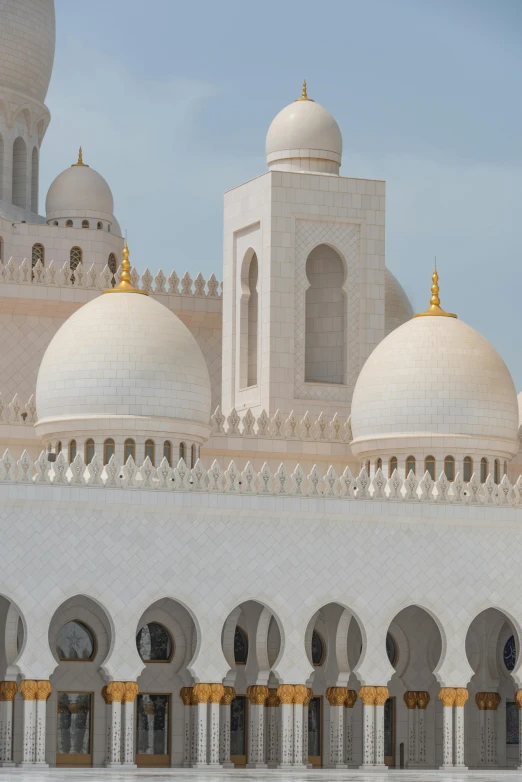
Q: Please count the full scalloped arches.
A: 6